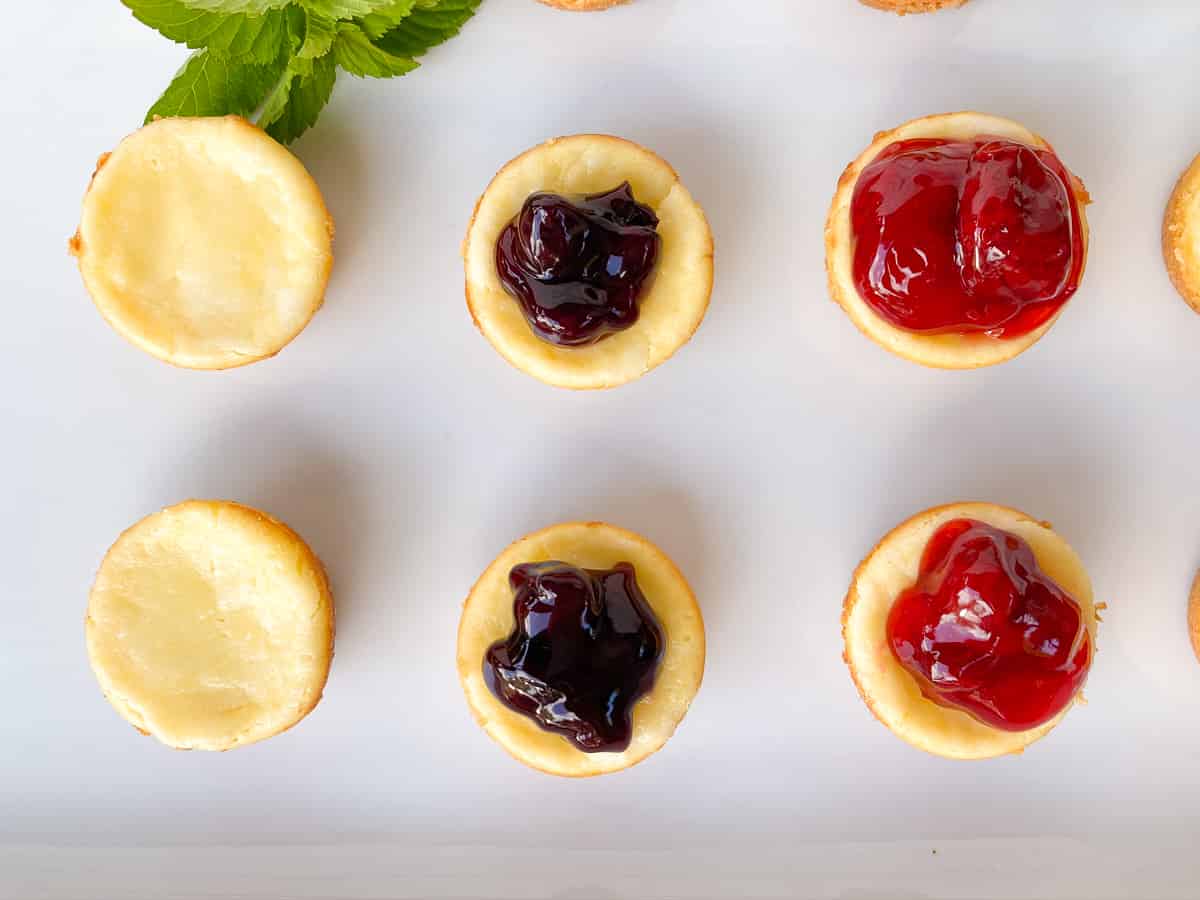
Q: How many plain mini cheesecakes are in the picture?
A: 2